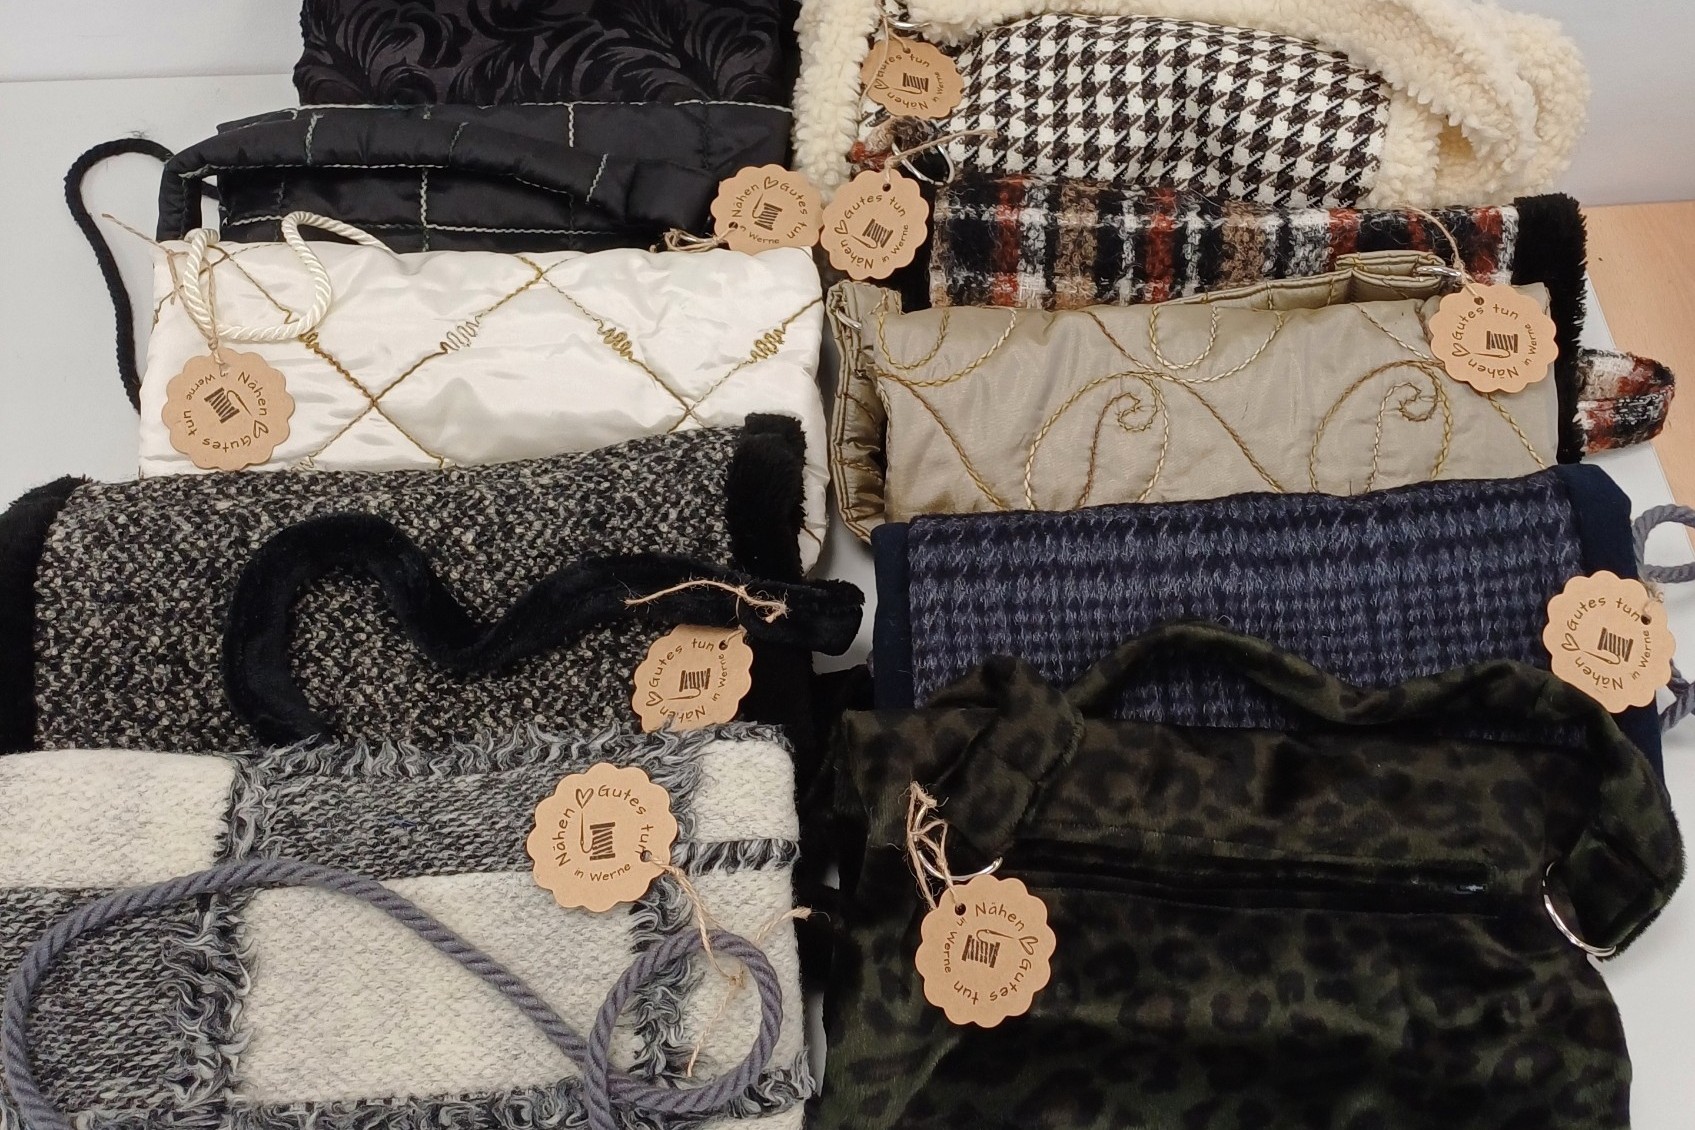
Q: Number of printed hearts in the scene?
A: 9